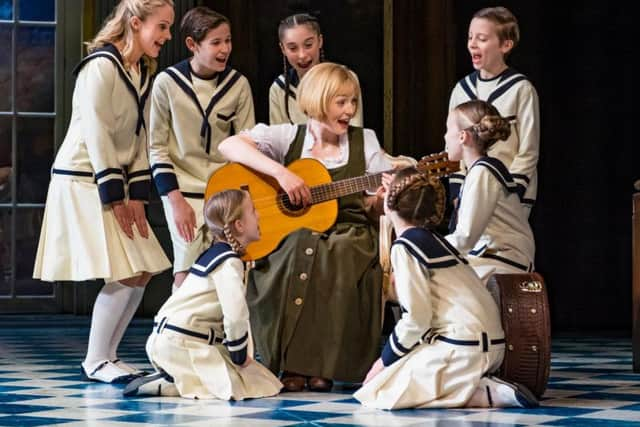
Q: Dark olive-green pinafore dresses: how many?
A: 1